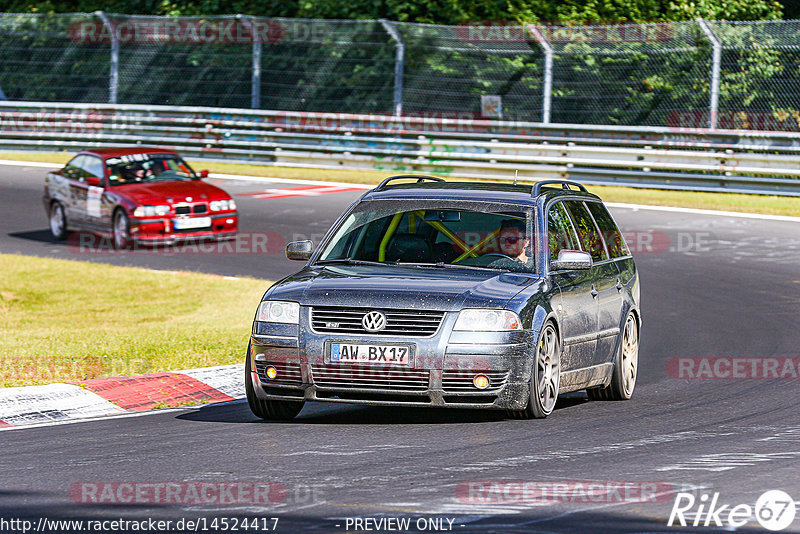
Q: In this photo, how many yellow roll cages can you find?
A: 1